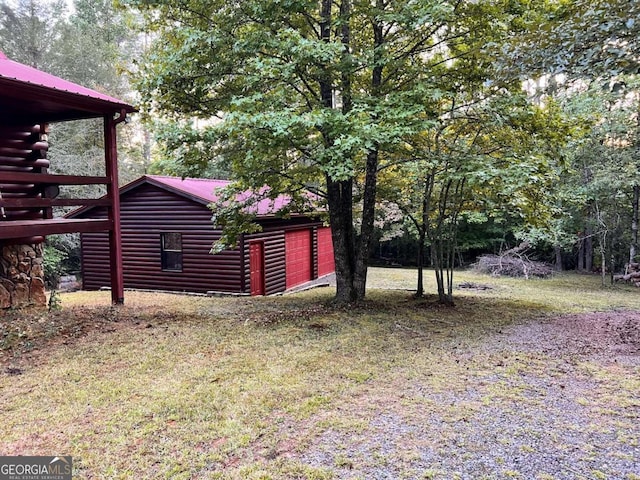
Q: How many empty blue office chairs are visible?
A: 0